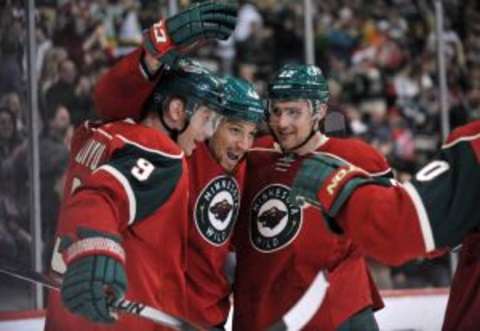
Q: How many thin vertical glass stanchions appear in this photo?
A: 4